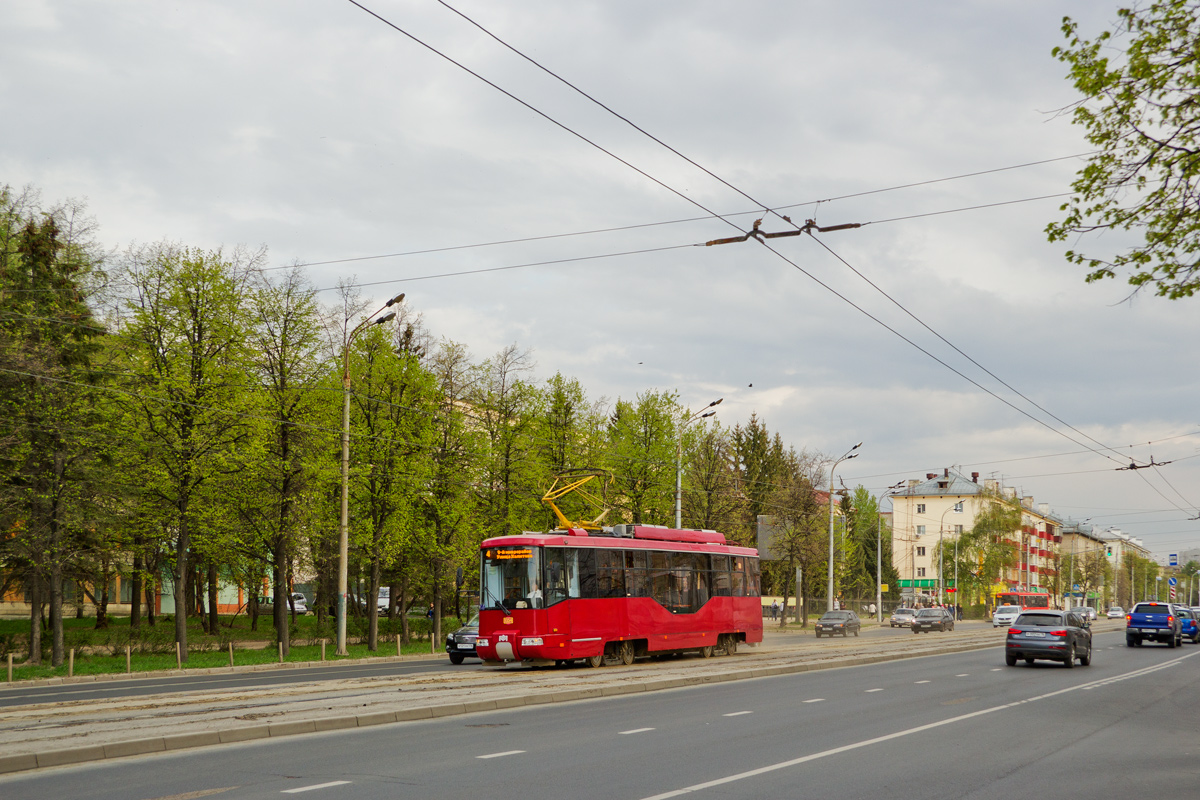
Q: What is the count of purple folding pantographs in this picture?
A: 0